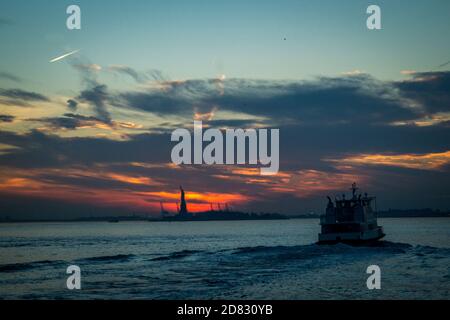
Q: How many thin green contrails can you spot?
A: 0